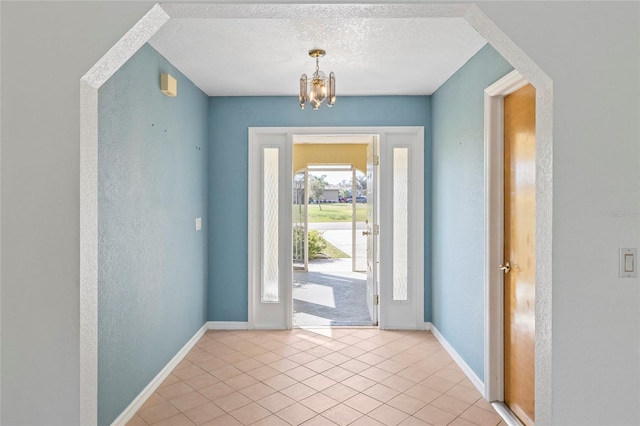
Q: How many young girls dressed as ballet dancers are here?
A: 0